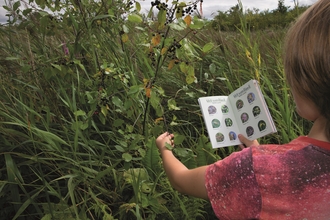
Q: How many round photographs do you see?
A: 12